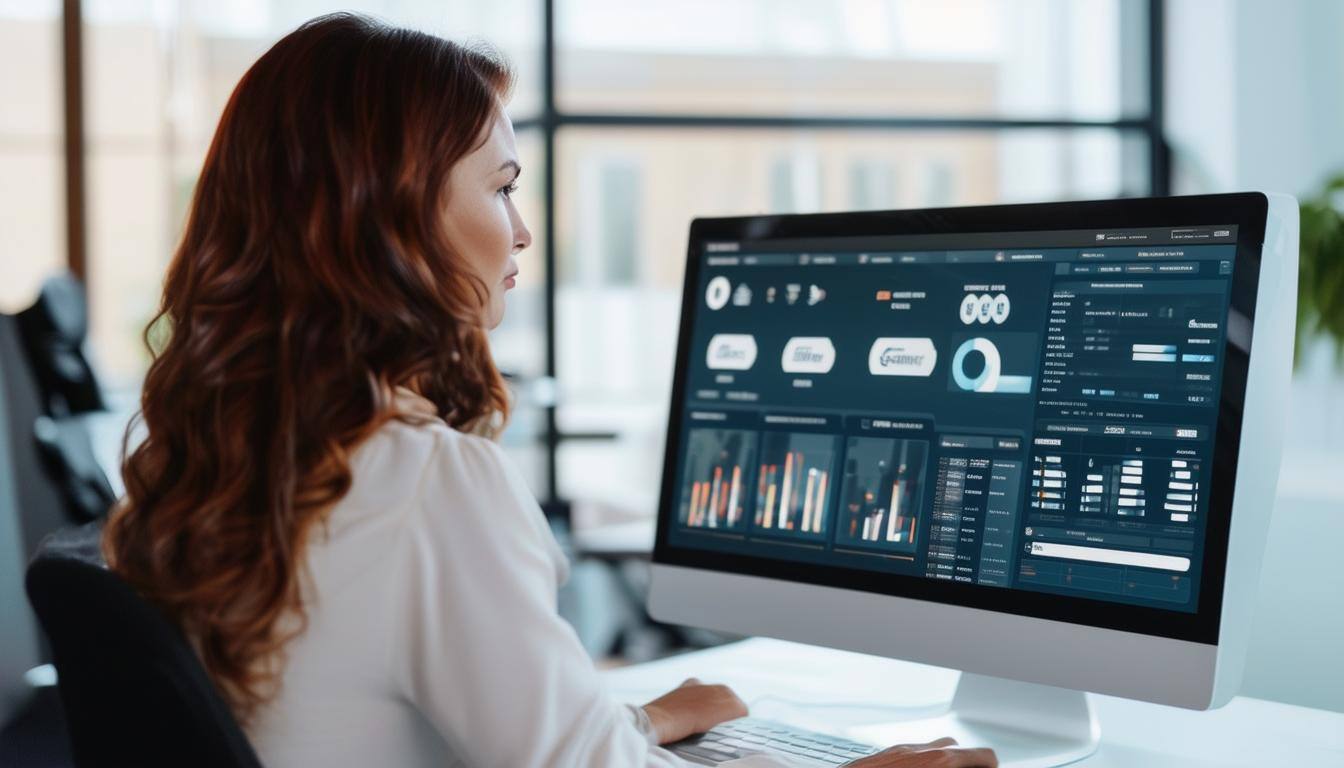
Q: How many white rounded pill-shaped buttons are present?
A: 3